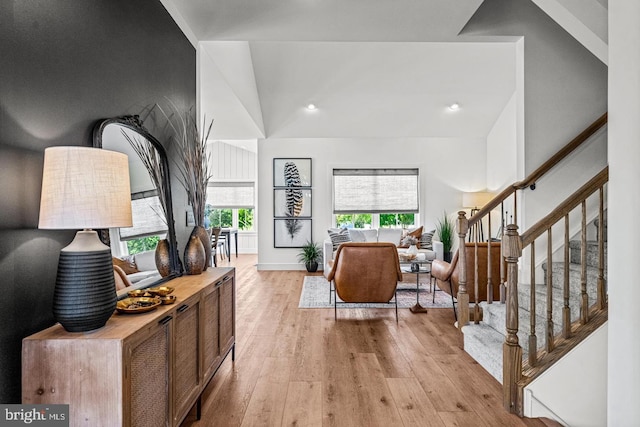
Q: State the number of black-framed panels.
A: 3